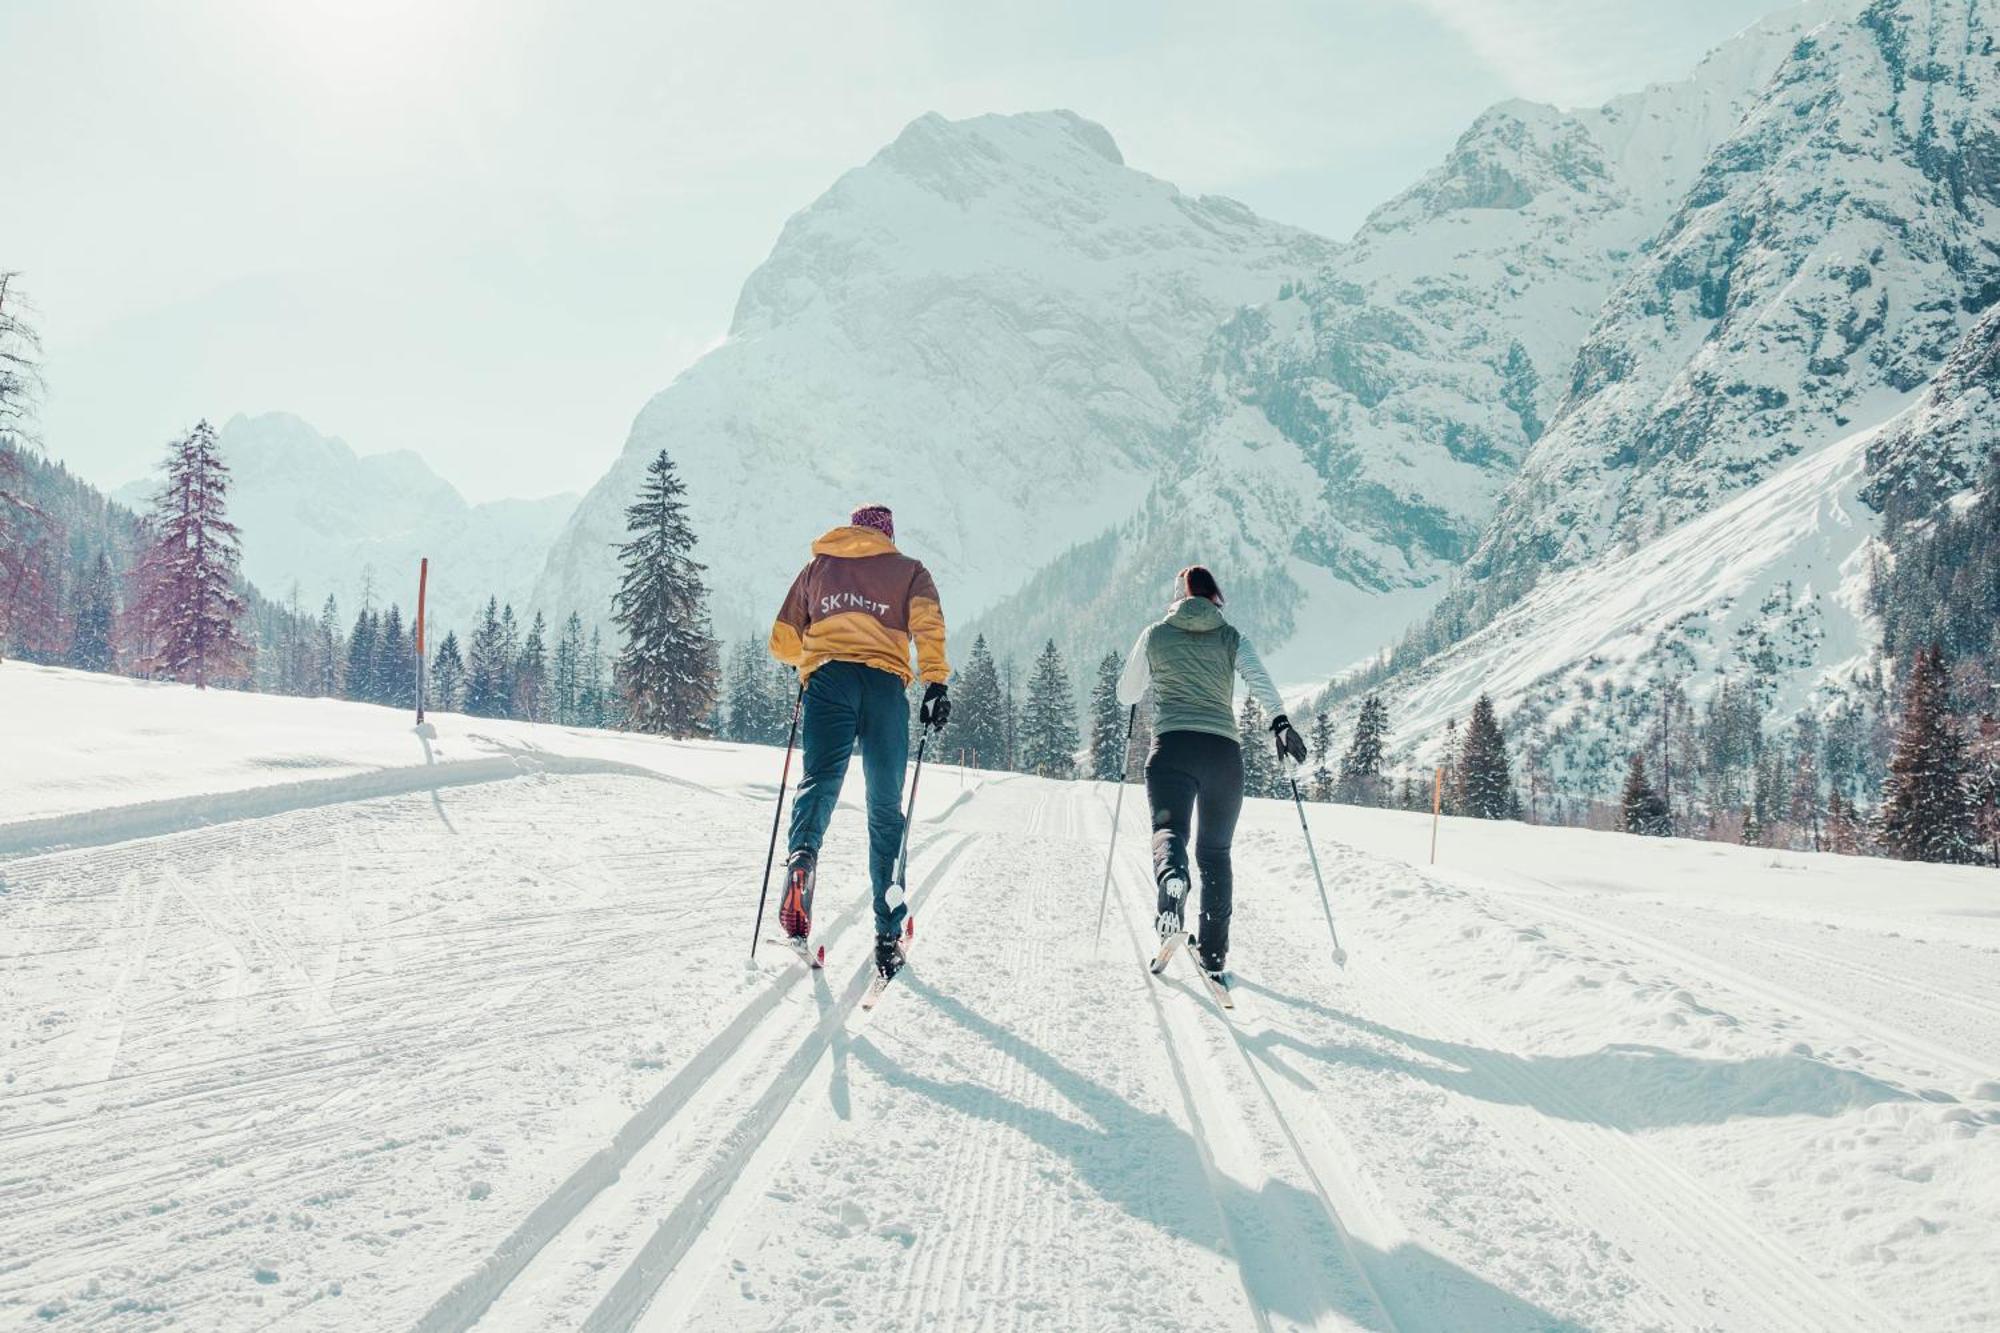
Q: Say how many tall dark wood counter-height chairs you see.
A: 0